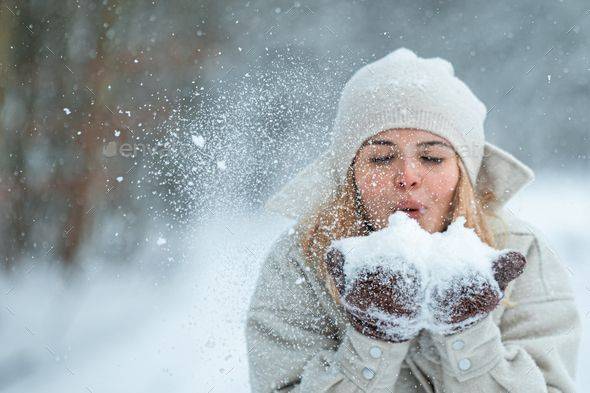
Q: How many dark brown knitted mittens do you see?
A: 2